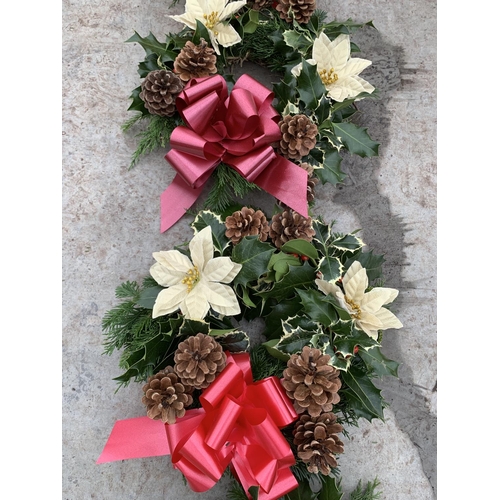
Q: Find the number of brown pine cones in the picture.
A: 12